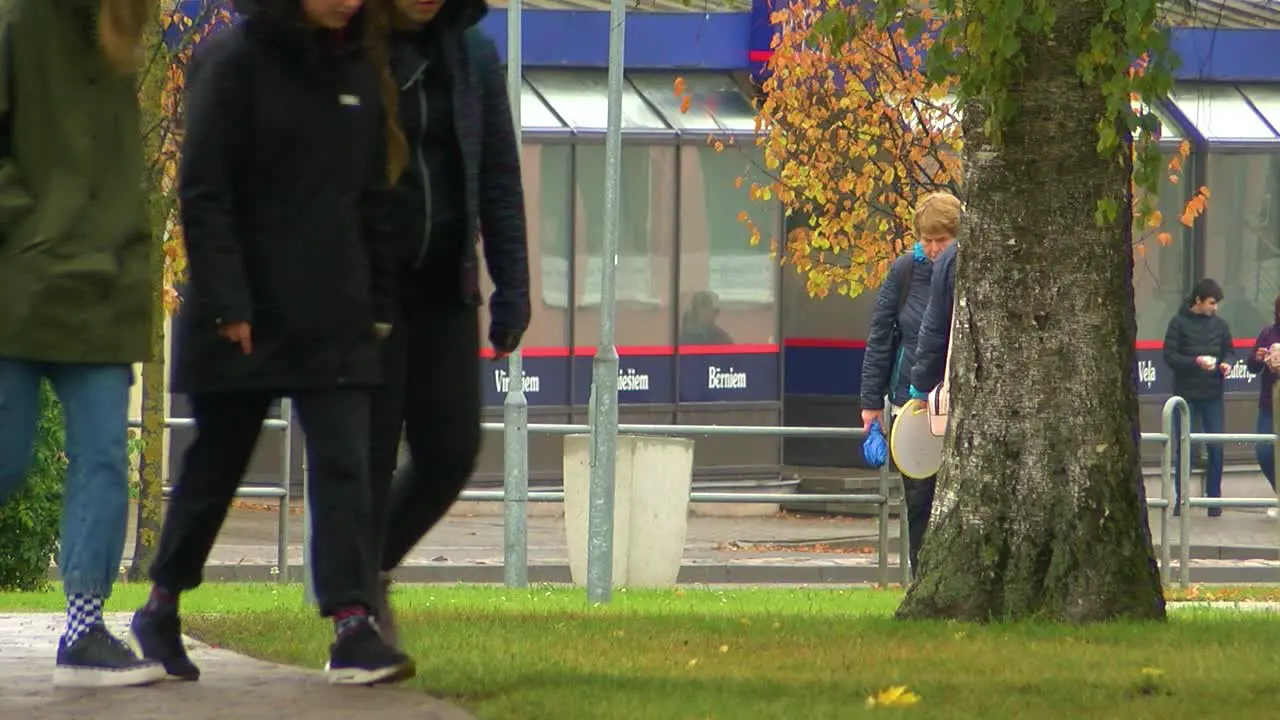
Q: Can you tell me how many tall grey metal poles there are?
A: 2